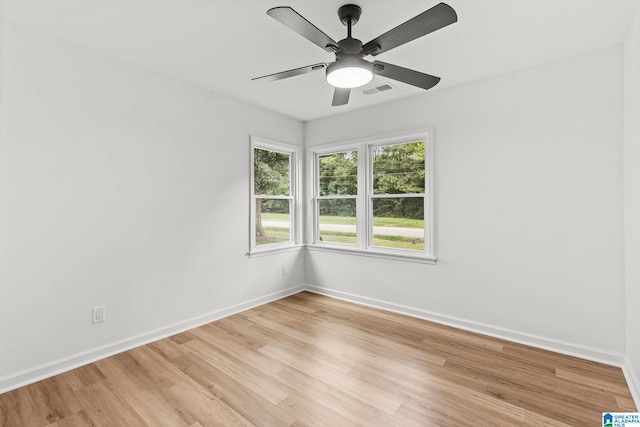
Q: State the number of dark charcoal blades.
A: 5